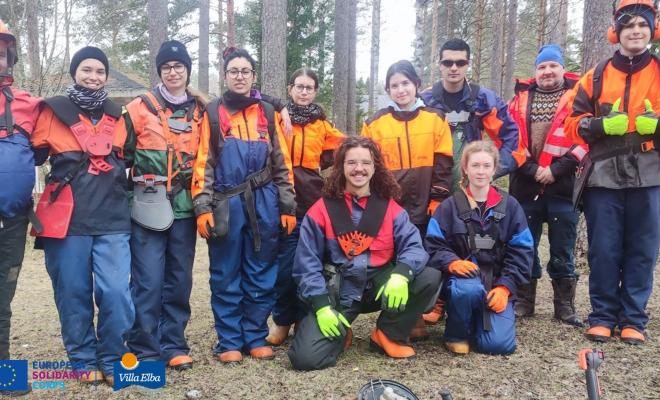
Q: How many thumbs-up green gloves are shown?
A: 2